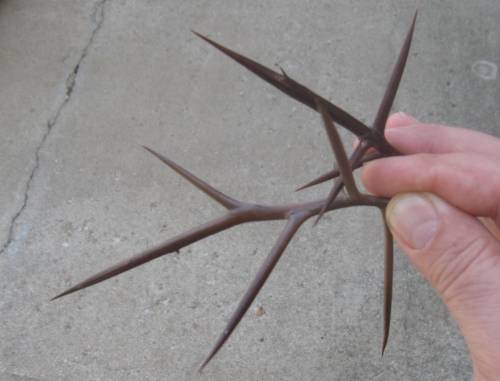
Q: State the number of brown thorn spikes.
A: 9